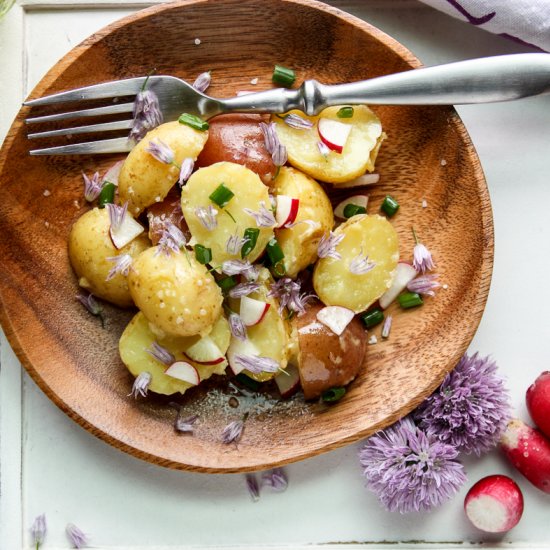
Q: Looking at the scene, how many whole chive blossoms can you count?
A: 2